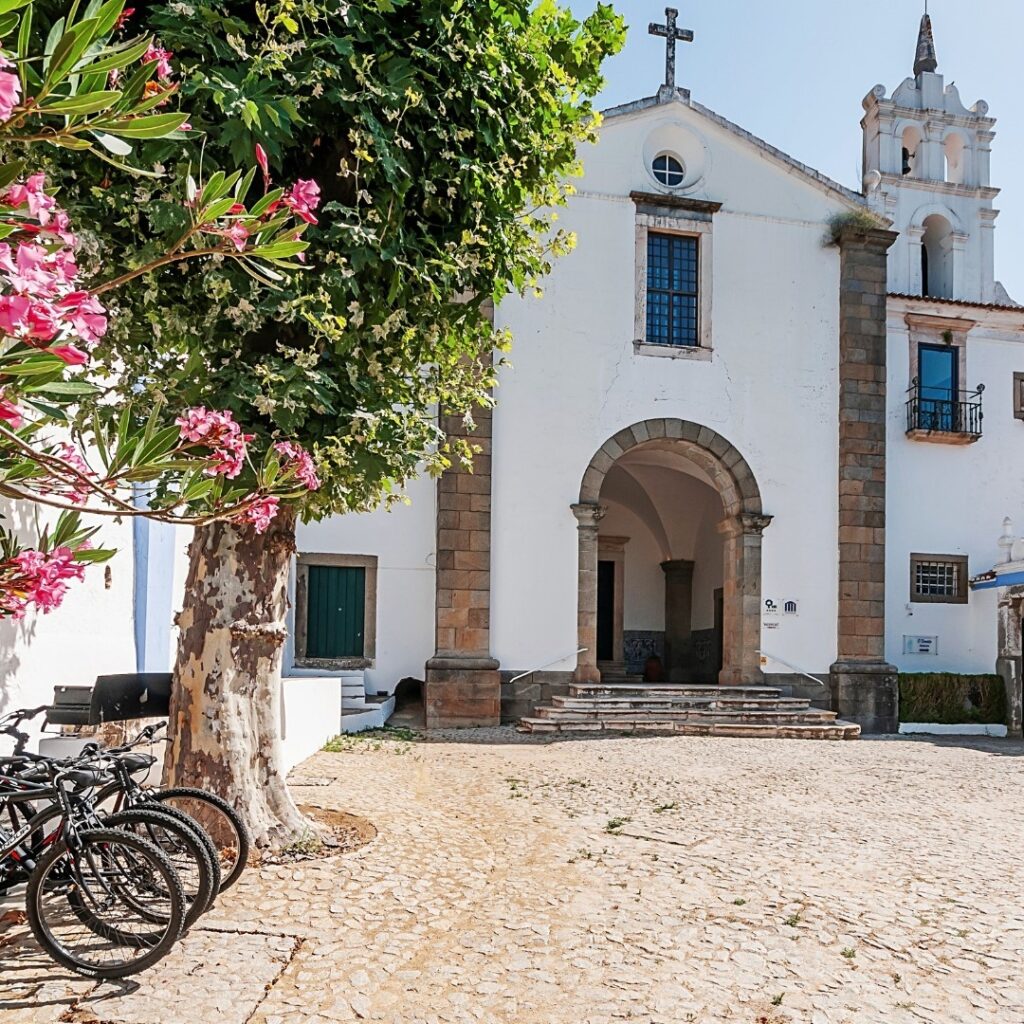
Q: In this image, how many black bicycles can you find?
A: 4